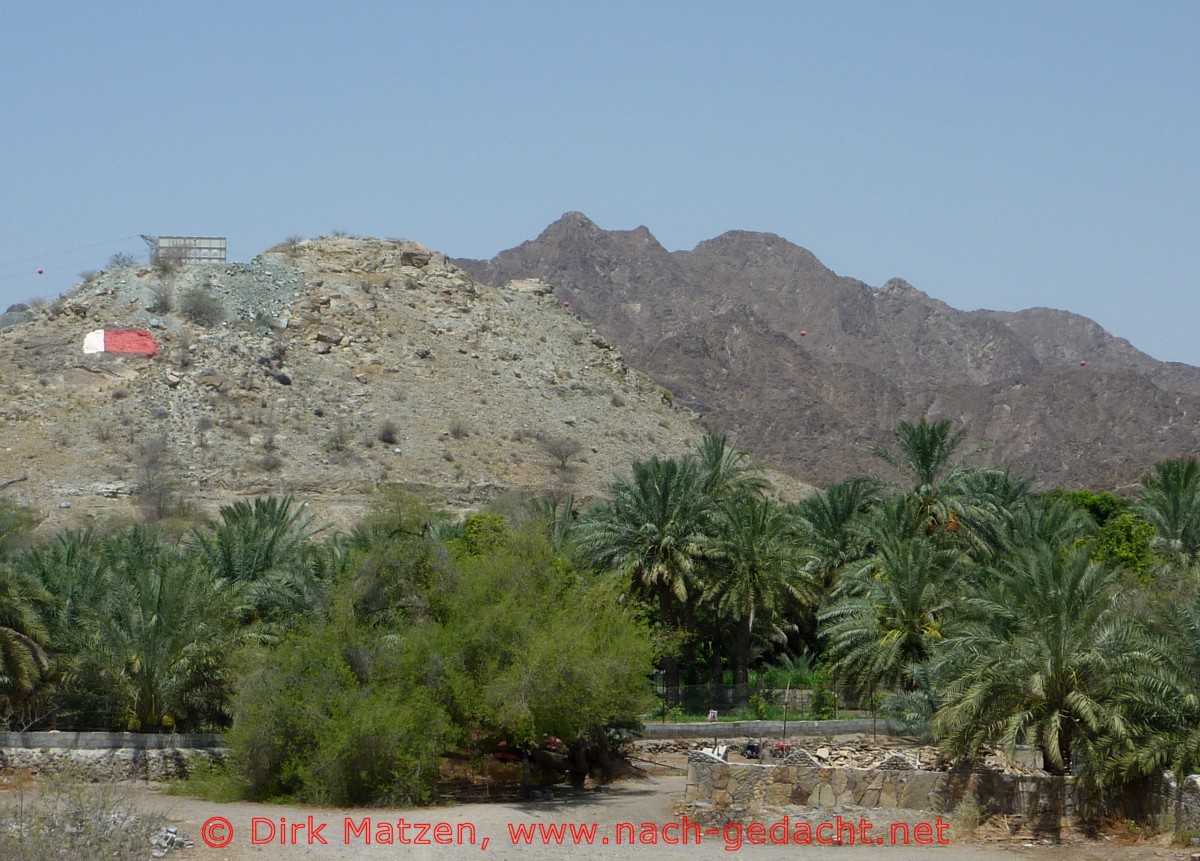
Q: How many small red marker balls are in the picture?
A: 4